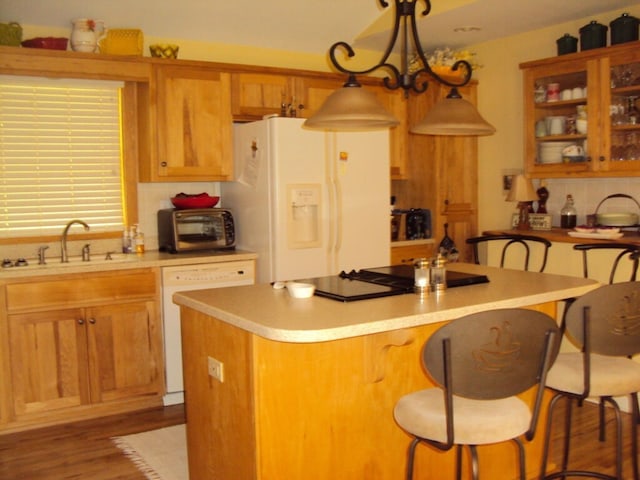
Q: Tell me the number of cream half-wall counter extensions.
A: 1